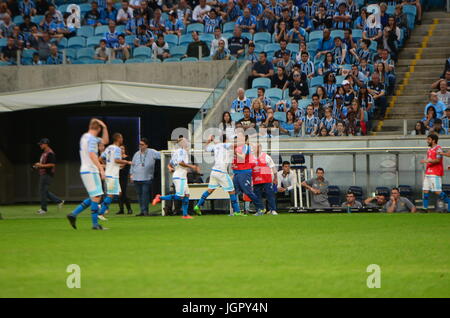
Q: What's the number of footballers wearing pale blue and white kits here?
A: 4